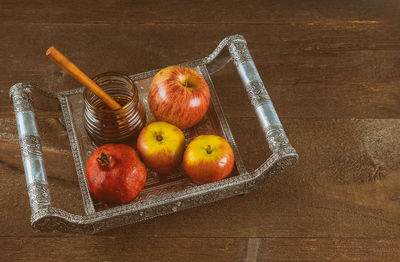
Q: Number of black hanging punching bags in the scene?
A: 0